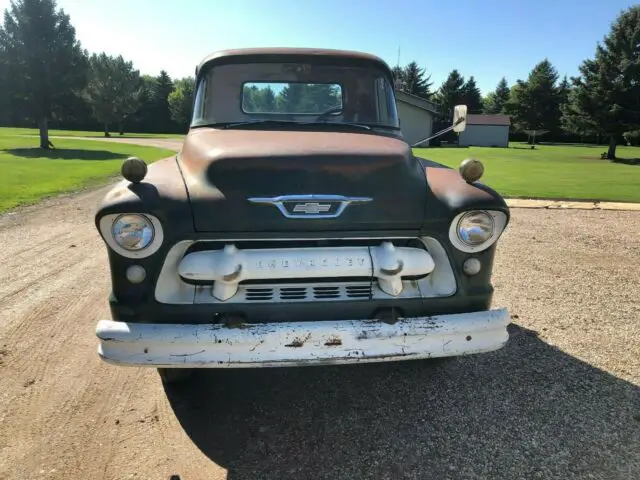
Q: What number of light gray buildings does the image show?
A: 2